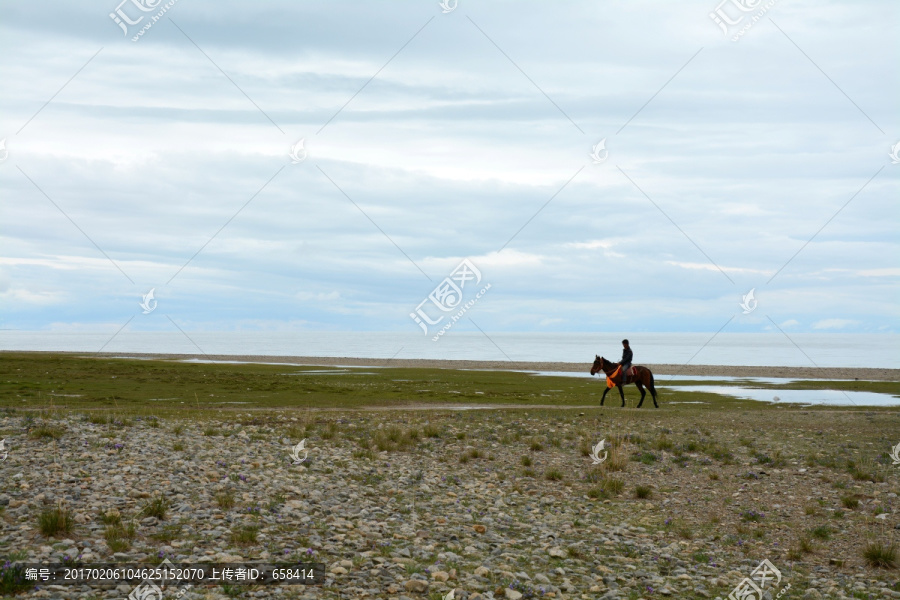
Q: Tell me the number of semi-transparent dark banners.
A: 1